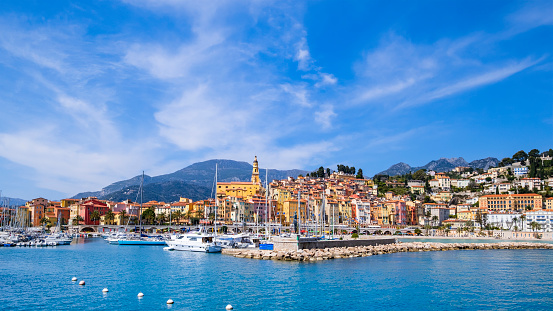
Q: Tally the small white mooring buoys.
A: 6